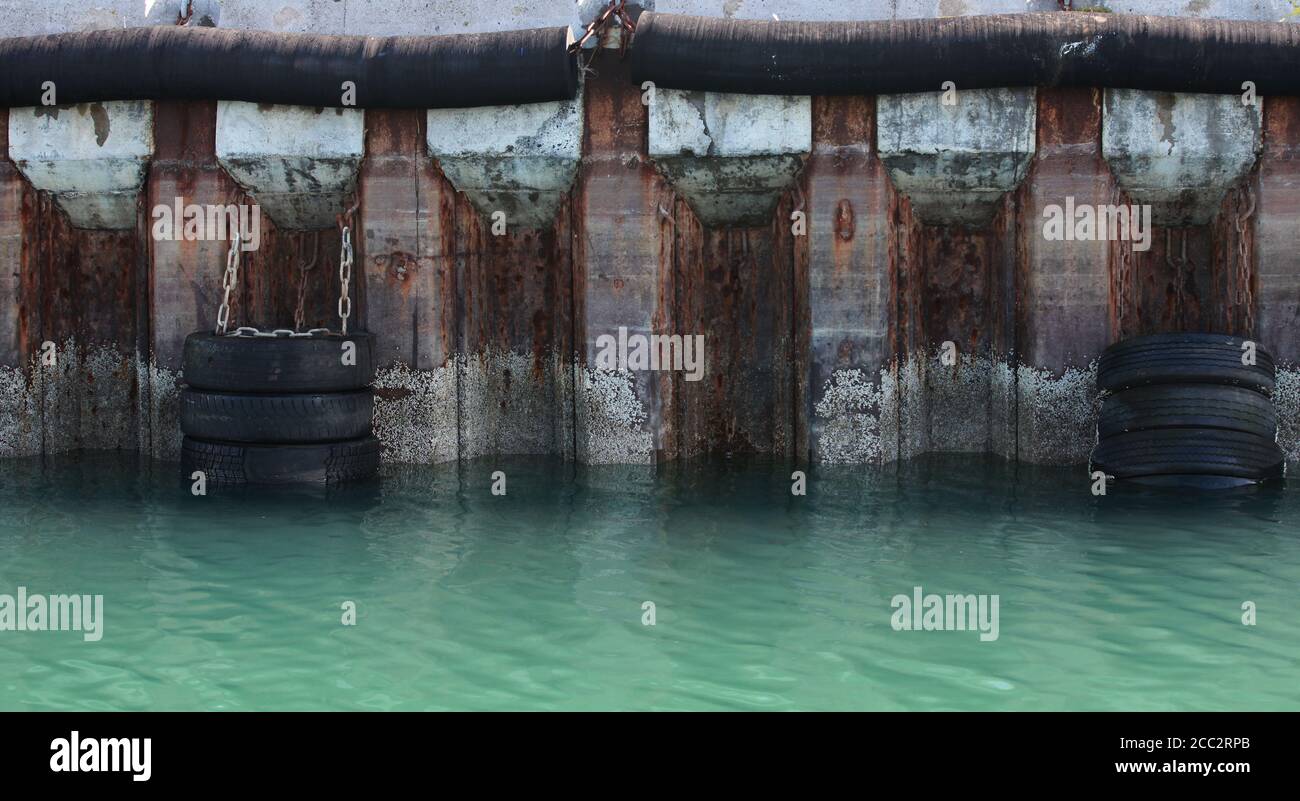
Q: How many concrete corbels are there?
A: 6